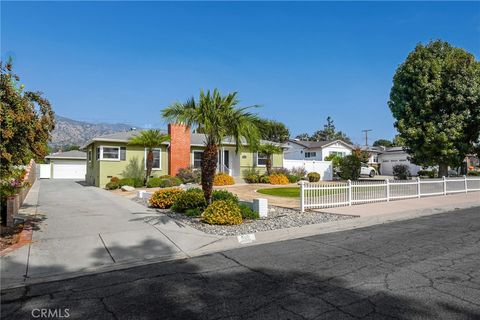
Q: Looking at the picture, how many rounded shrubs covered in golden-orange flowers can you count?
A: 4